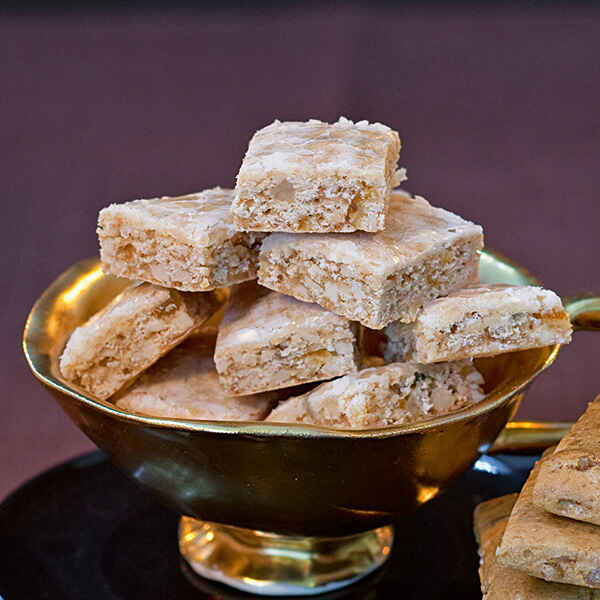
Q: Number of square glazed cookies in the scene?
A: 8